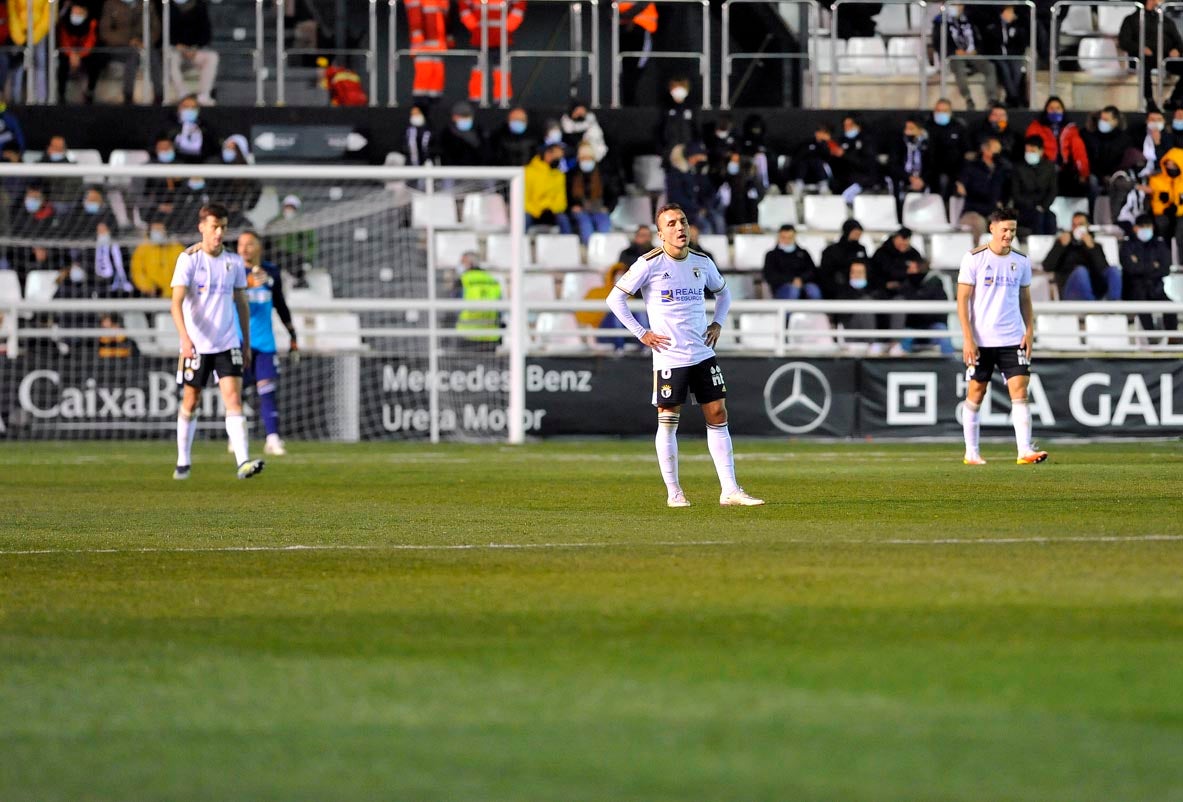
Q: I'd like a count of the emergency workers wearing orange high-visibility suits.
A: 2